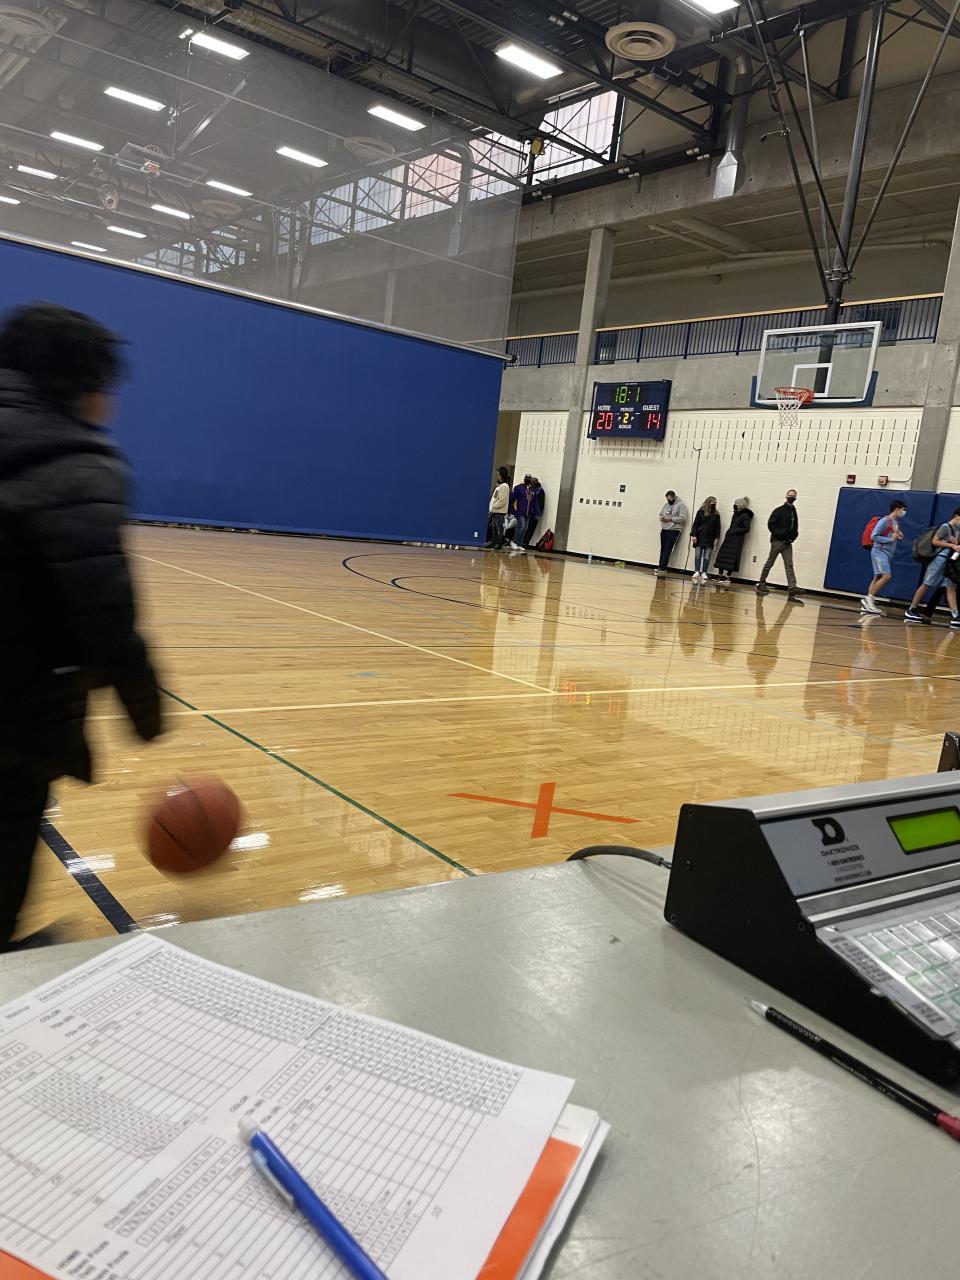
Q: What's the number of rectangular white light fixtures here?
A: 13